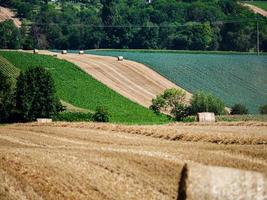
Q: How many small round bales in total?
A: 4